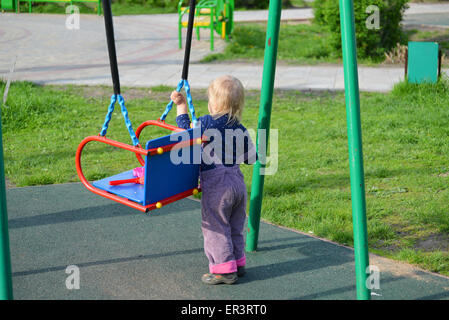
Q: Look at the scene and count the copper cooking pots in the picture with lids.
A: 0